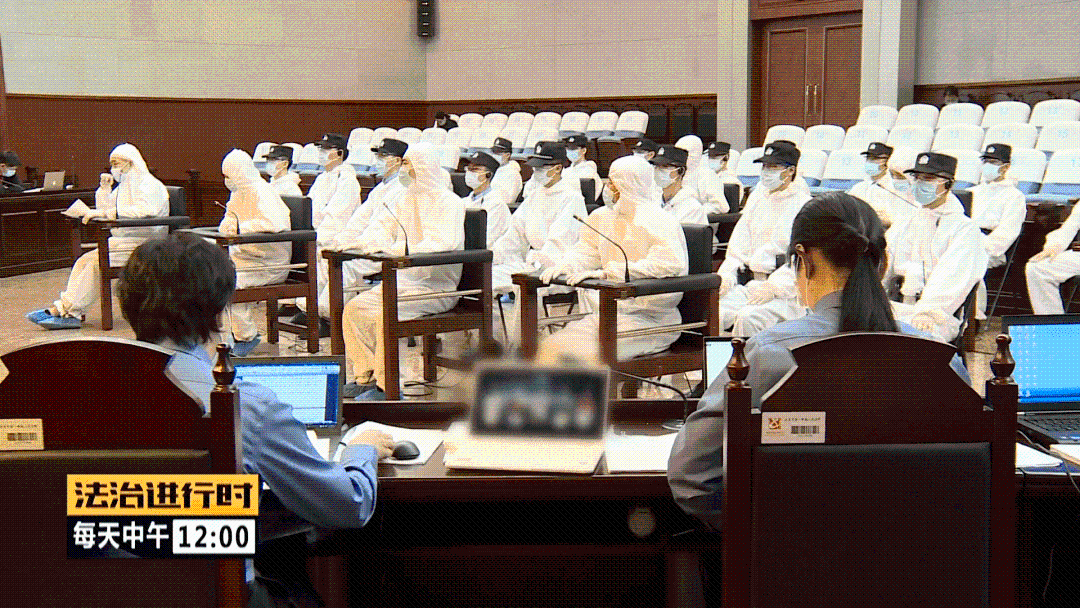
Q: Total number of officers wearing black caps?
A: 14